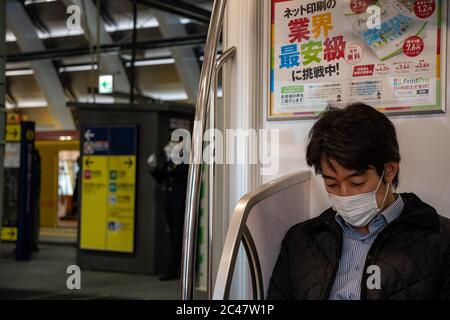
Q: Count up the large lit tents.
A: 0